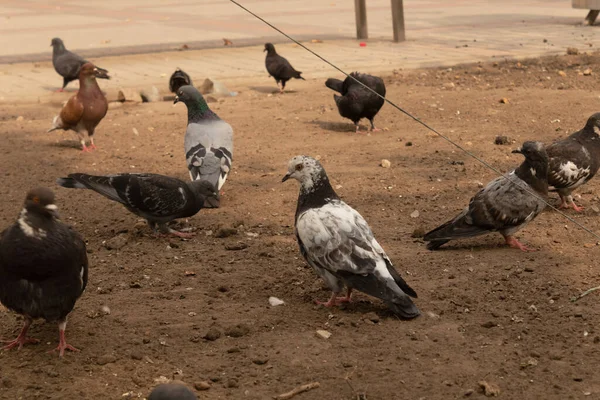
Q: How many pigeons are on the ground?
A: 11